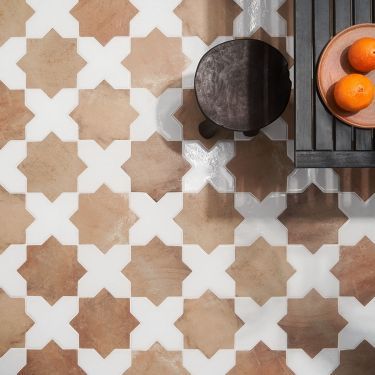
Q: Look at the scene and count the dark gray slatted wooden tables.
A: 1